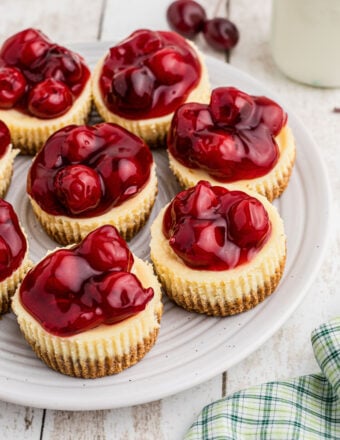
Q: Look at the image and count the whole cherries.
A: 2